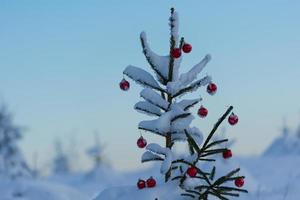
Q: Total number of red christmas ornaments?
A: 12